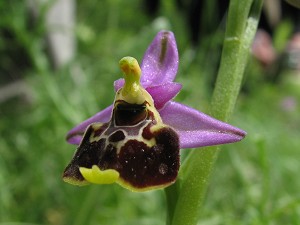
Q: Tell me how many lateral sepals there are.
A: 2